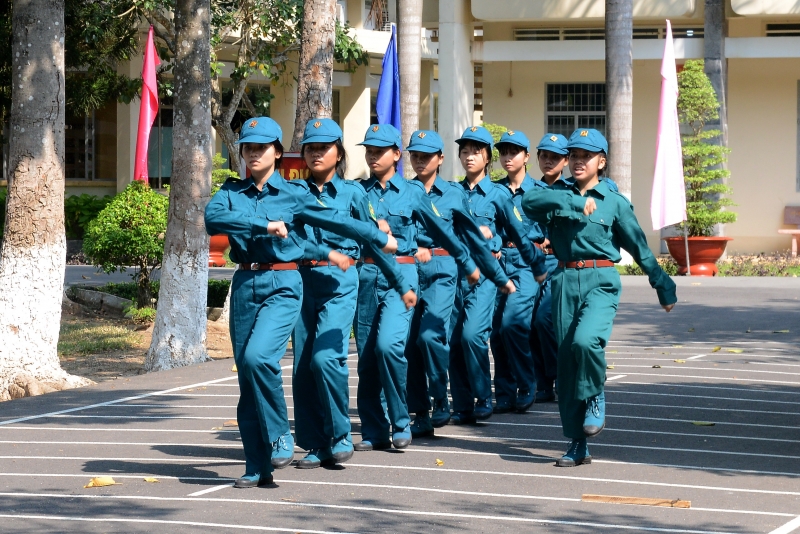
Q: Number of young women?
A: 8